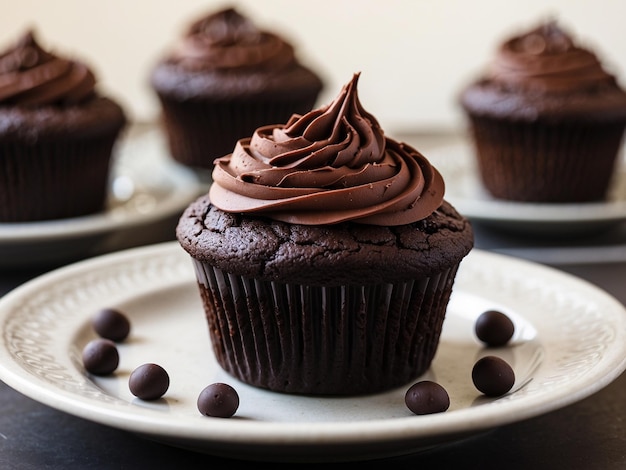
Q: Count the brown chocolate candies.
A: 7